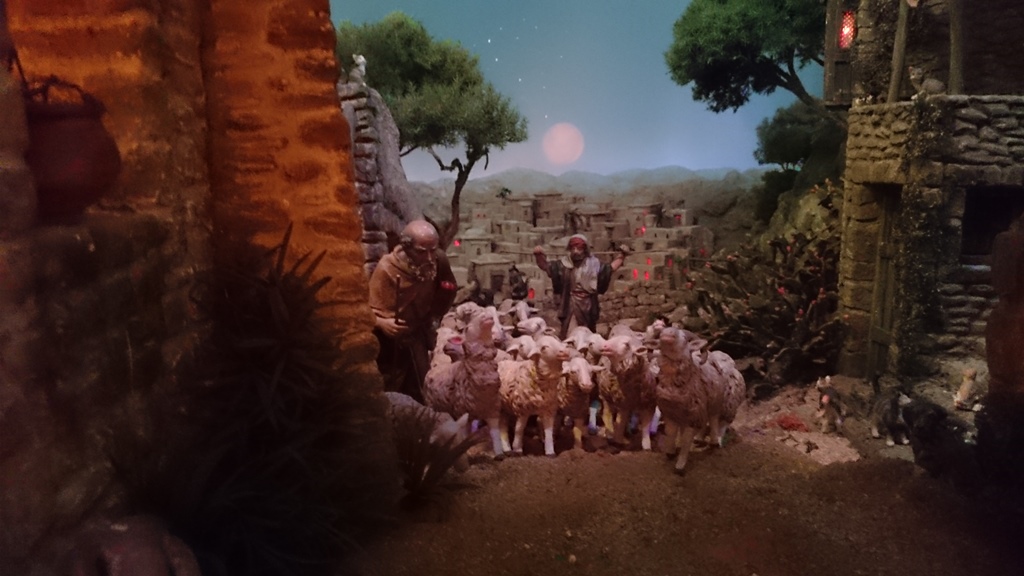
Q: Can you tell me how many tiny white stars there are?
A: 11